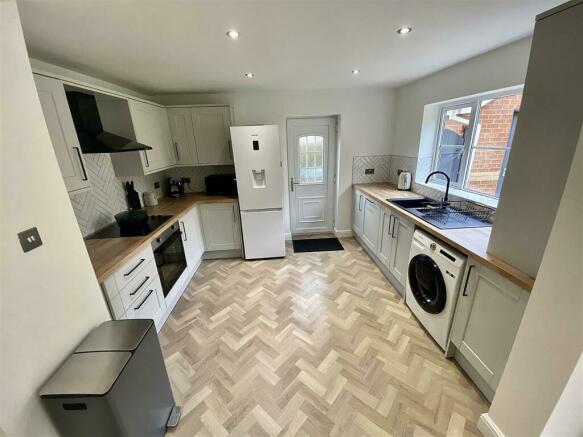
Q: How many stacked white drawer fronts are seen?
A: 3